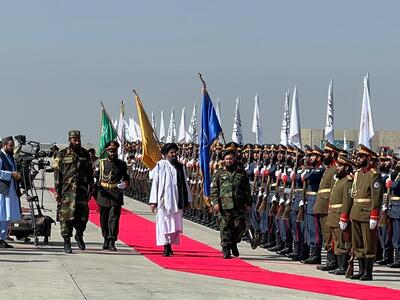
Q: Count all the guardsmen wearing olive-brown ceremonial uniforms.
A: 3